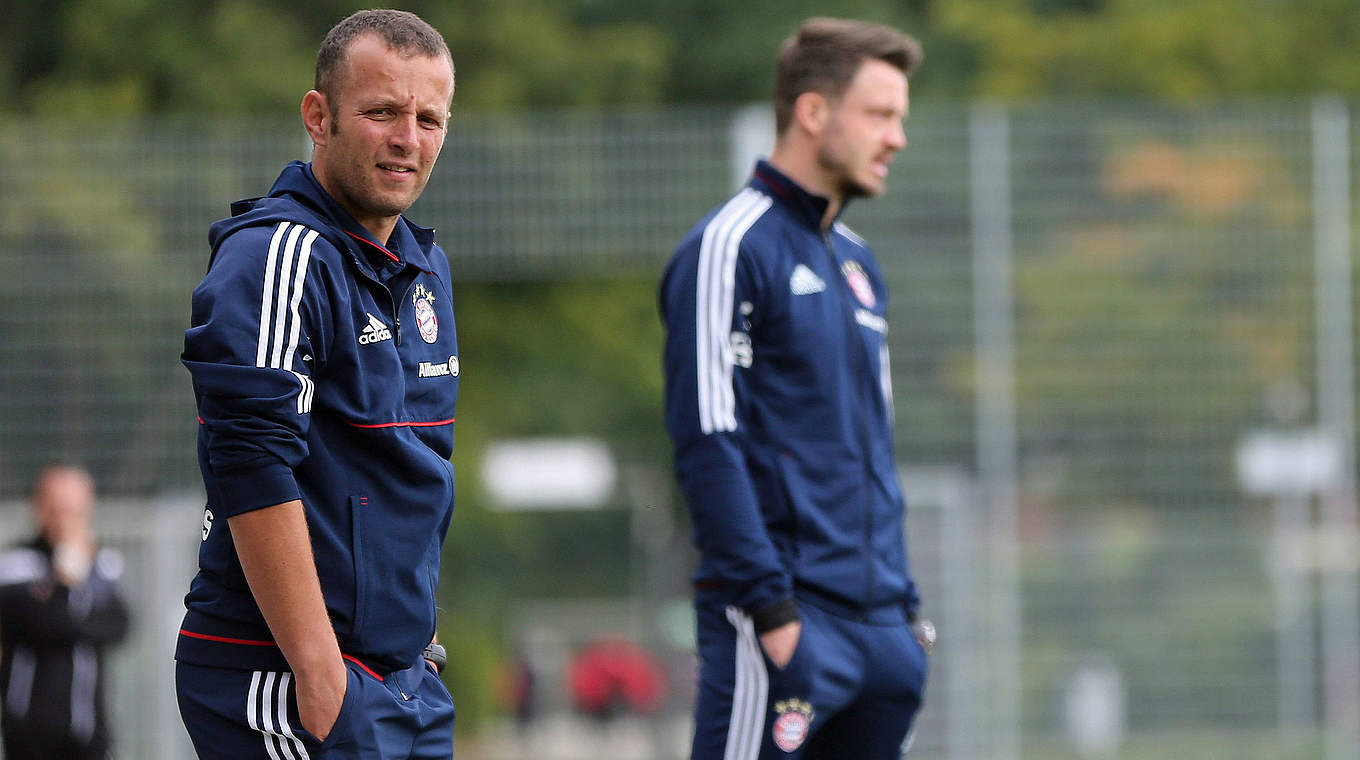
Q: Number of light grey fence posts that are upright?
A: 3